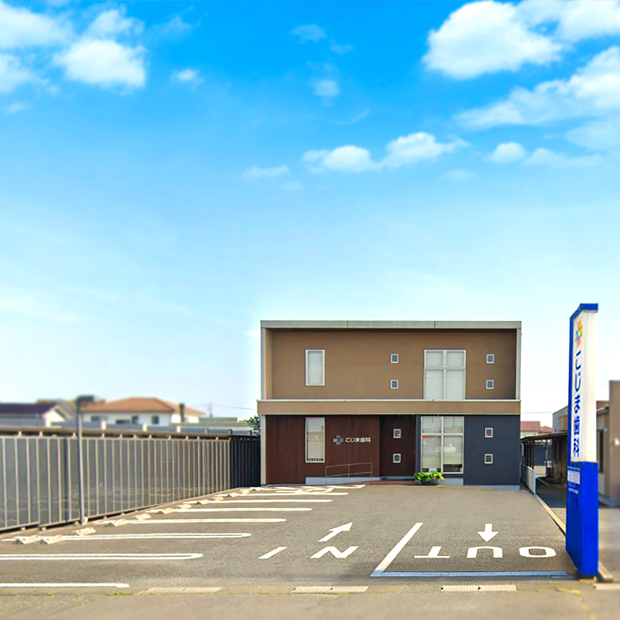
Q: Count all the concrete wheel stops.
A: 12